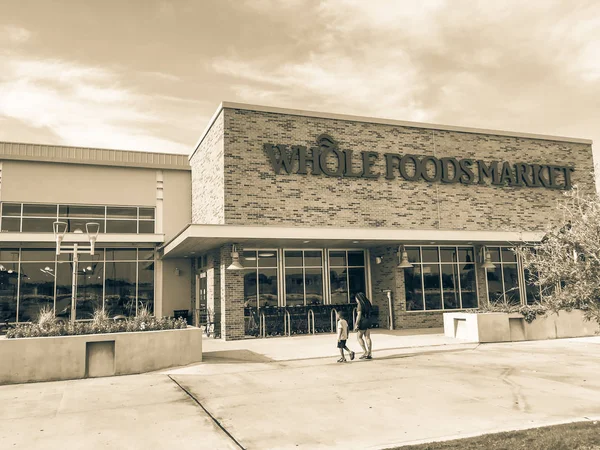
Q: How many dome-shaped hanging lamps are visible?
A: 3